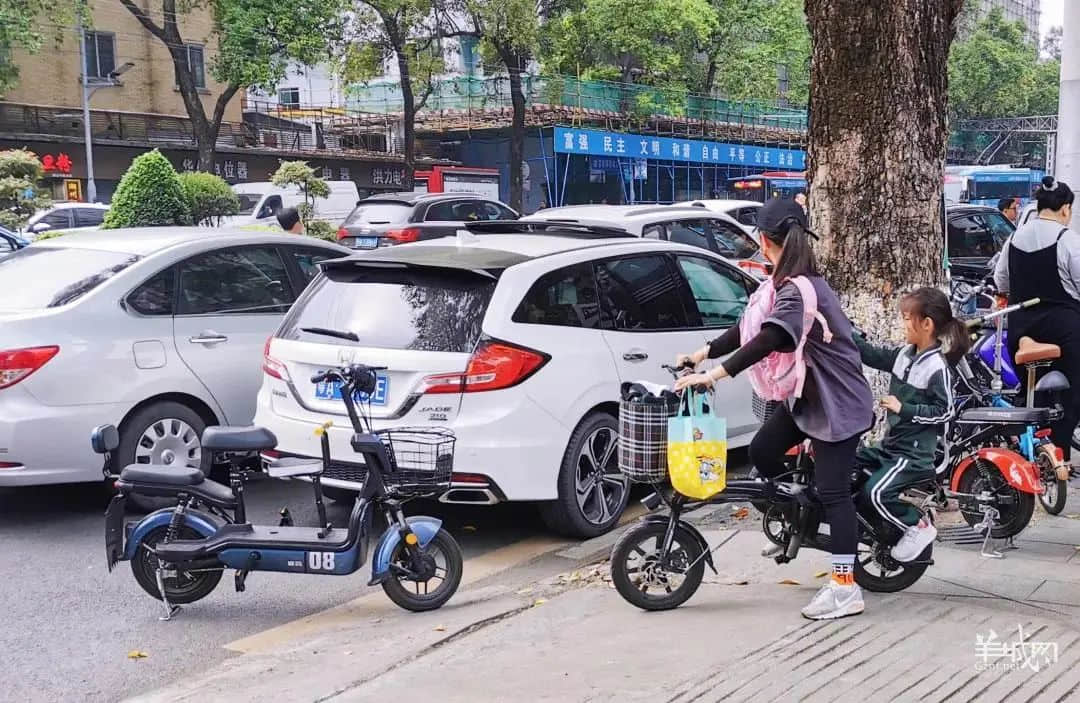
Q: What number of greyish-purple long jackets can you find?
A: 1